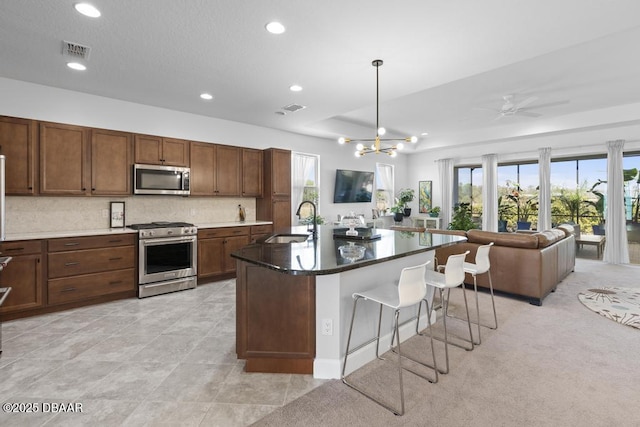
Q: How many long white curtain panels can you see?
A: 4